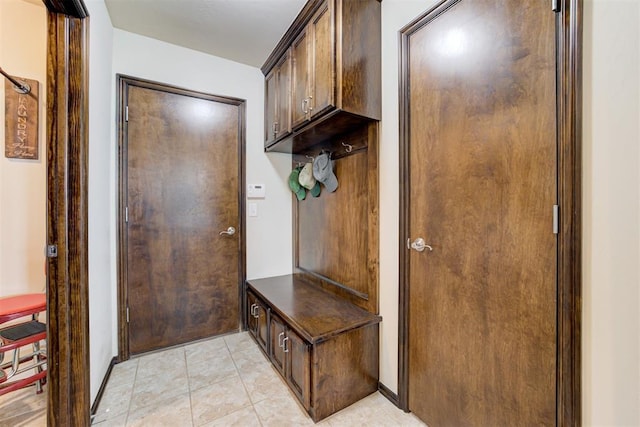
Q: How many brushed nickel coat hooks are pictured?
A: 4